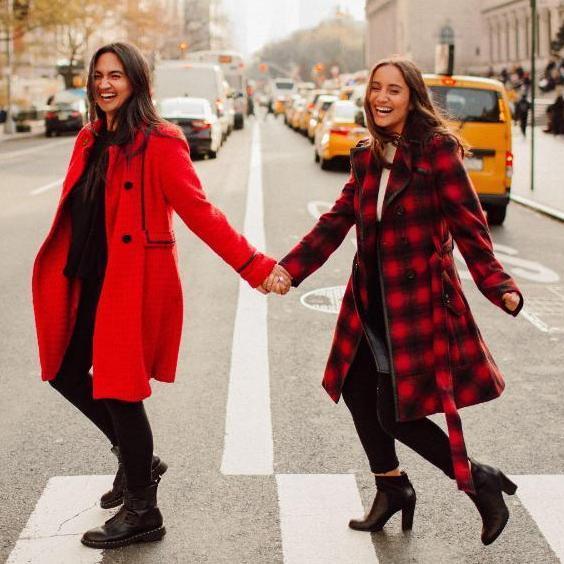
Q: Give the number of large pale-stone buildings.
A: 1